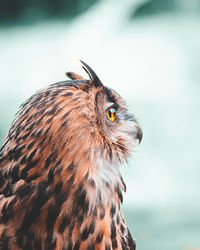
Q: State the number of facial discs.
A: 1